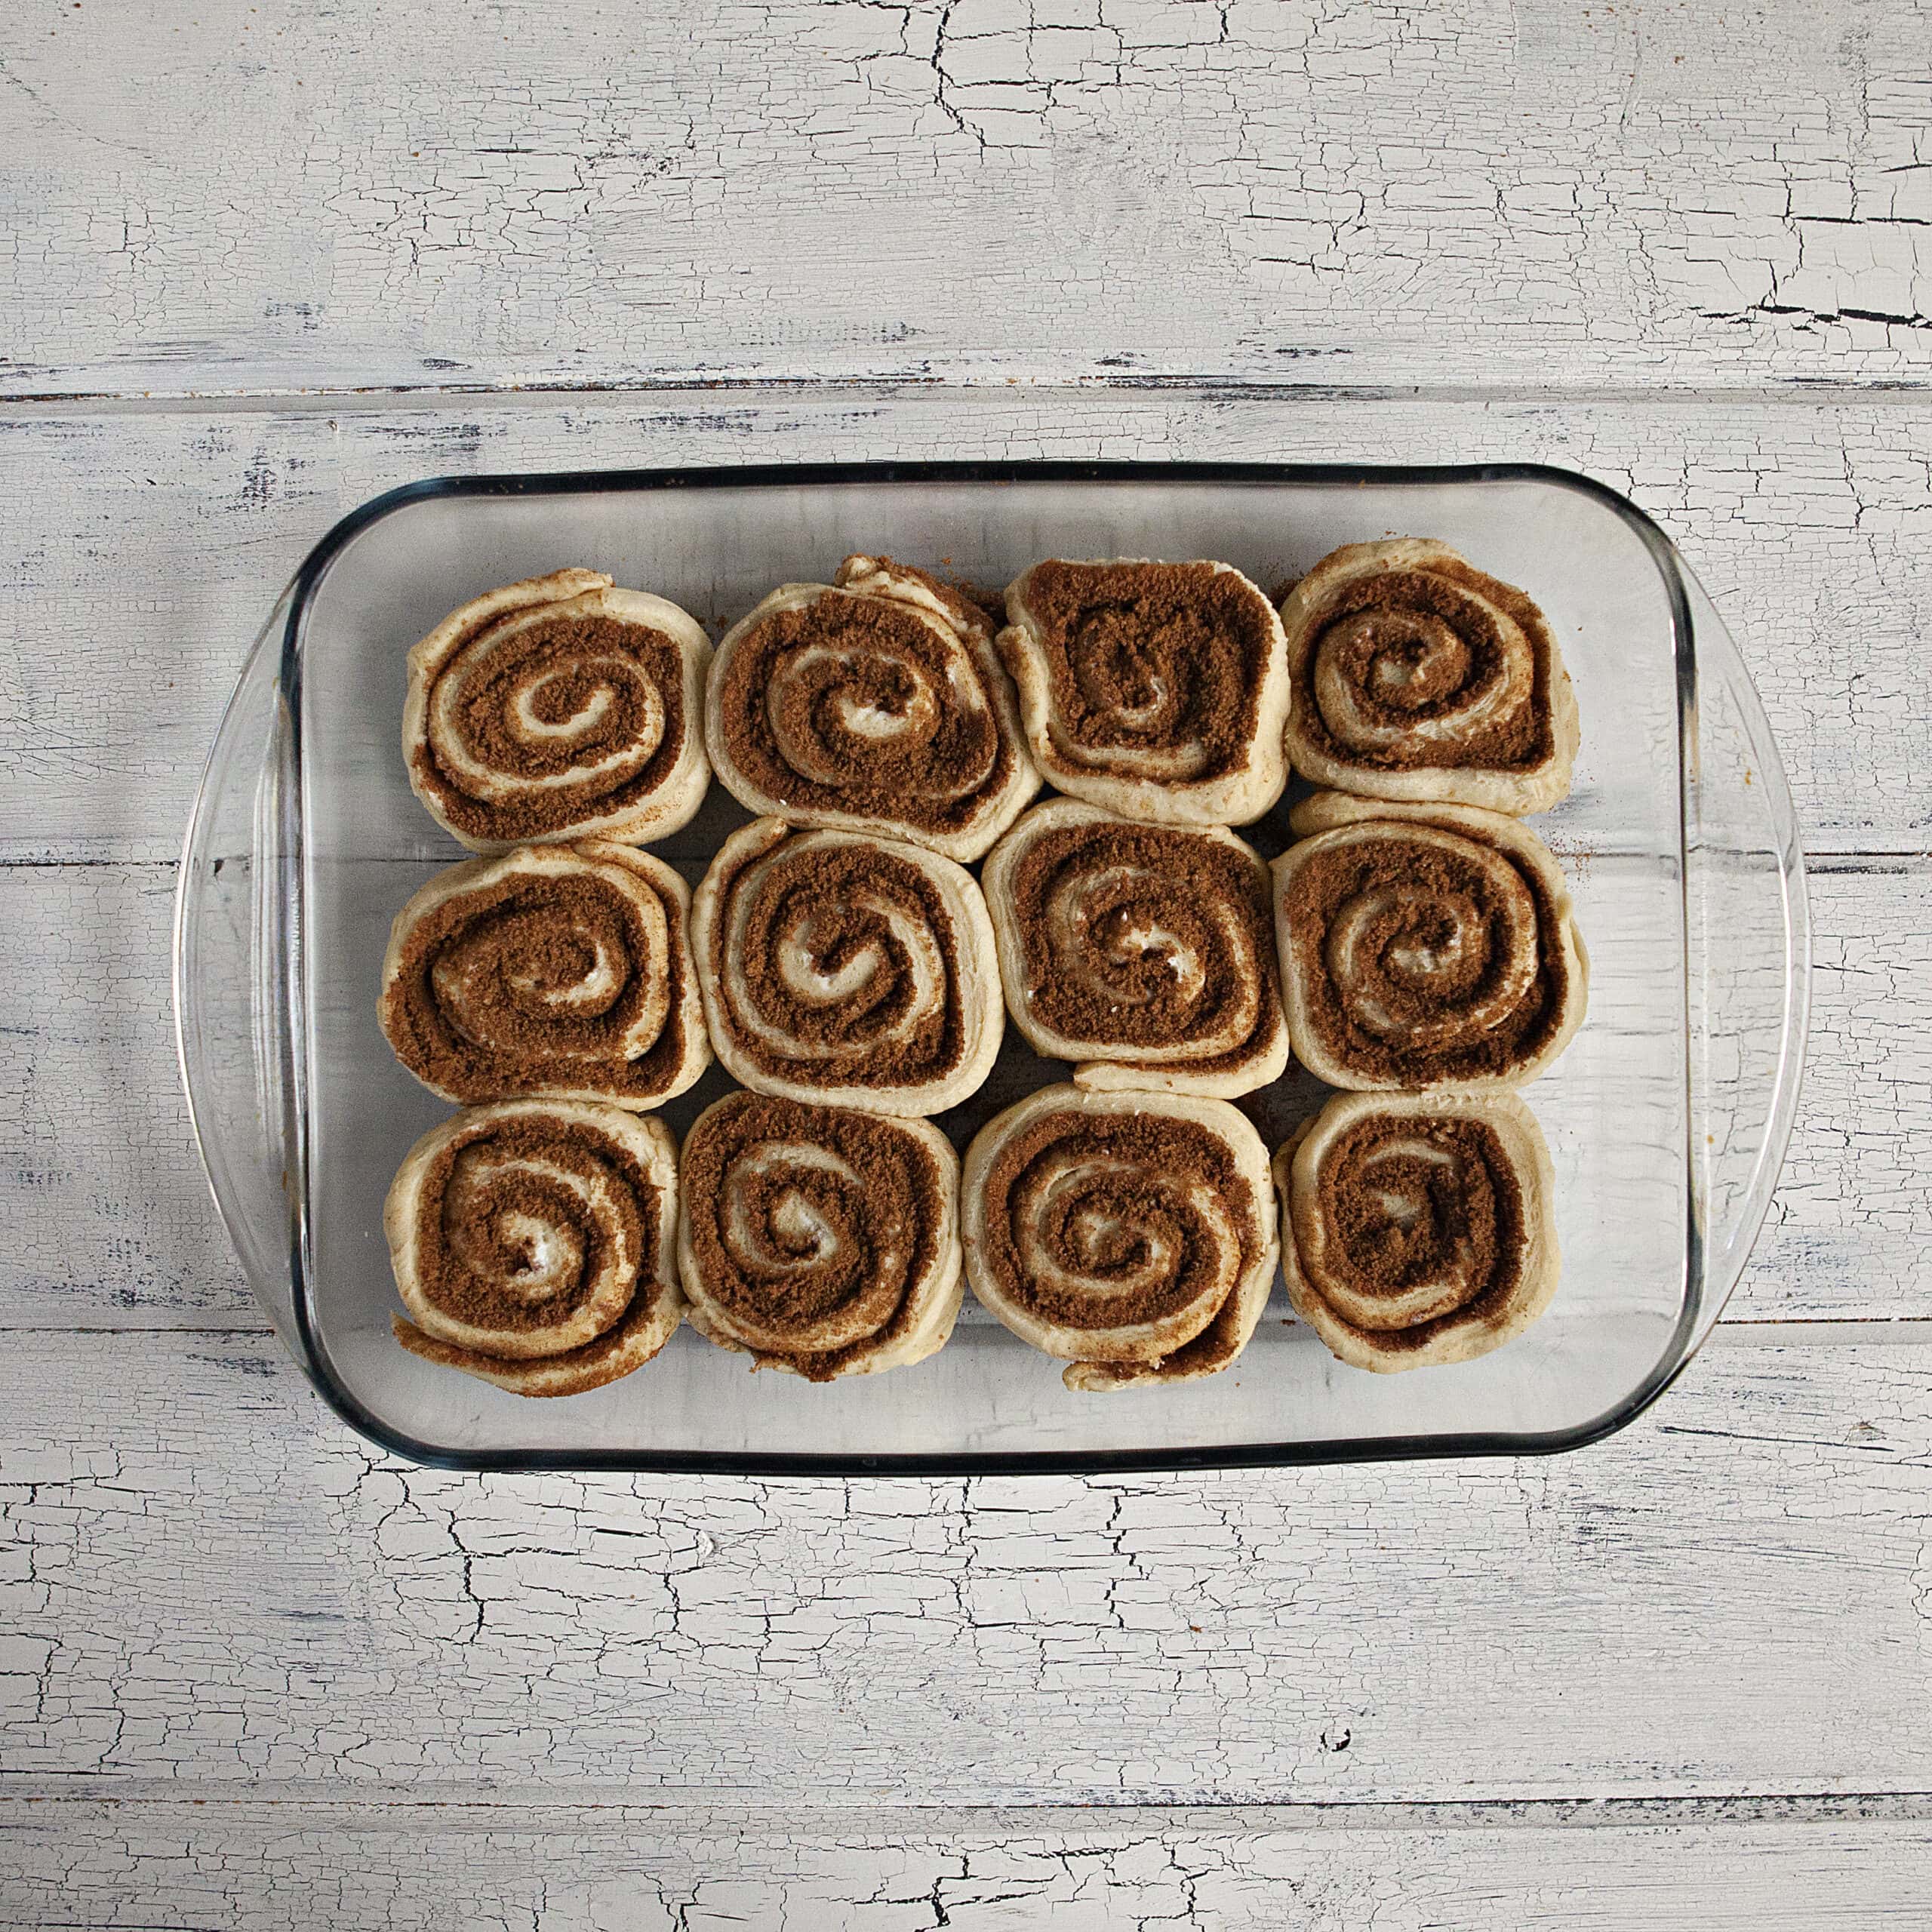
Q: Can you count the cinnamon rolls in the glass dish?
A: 12